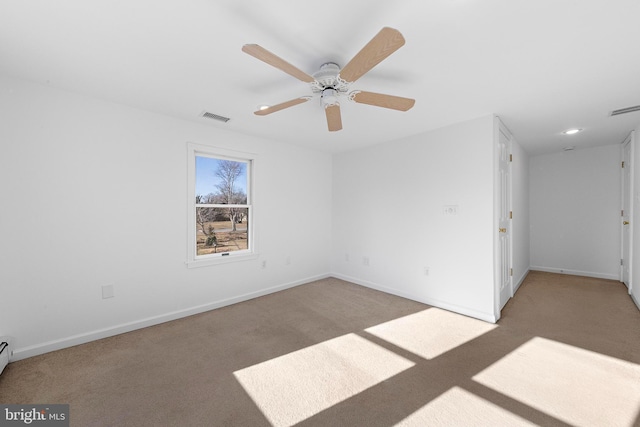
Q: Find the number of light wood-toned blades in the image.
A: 5